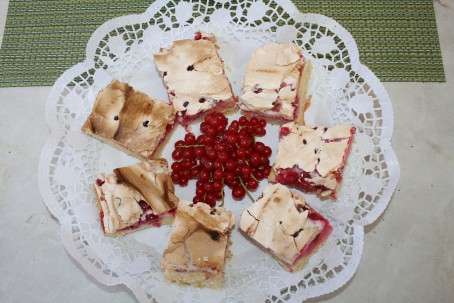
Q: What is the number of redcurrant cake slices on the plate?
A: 7